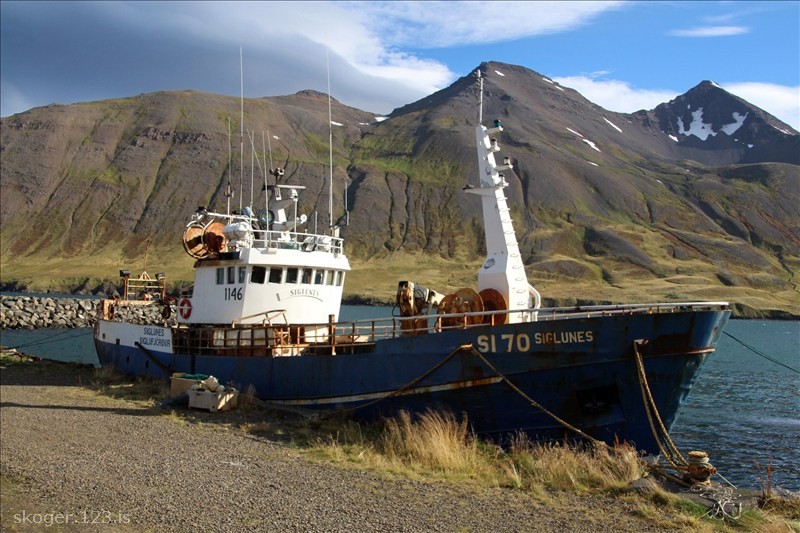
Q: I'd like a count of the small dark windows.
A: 10